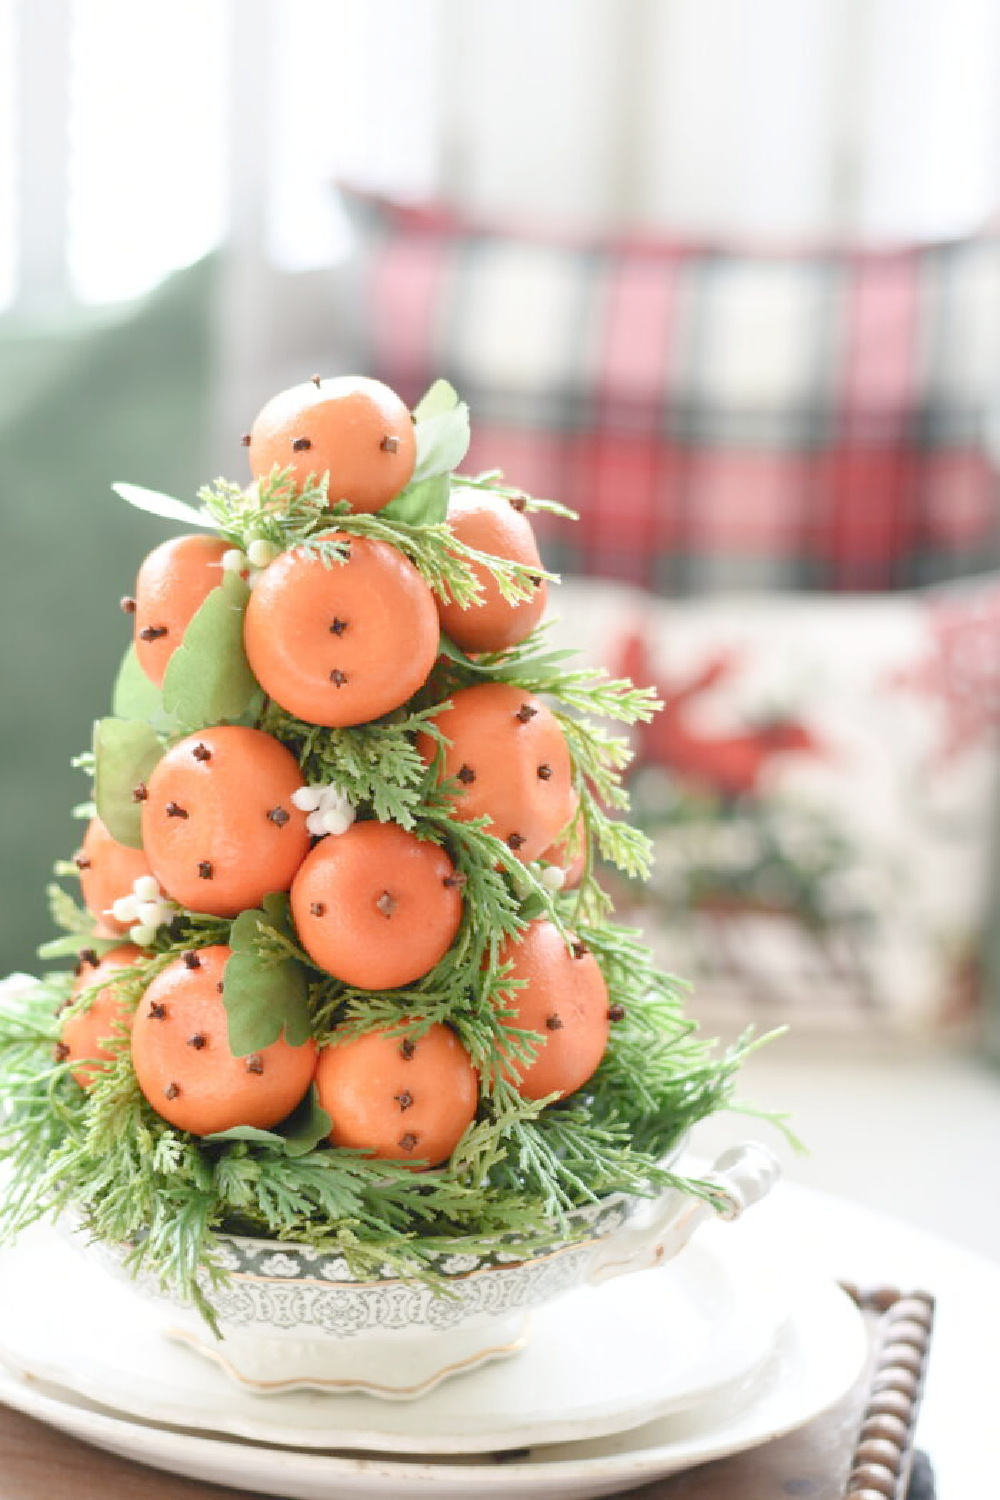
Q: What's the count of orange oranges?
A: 13